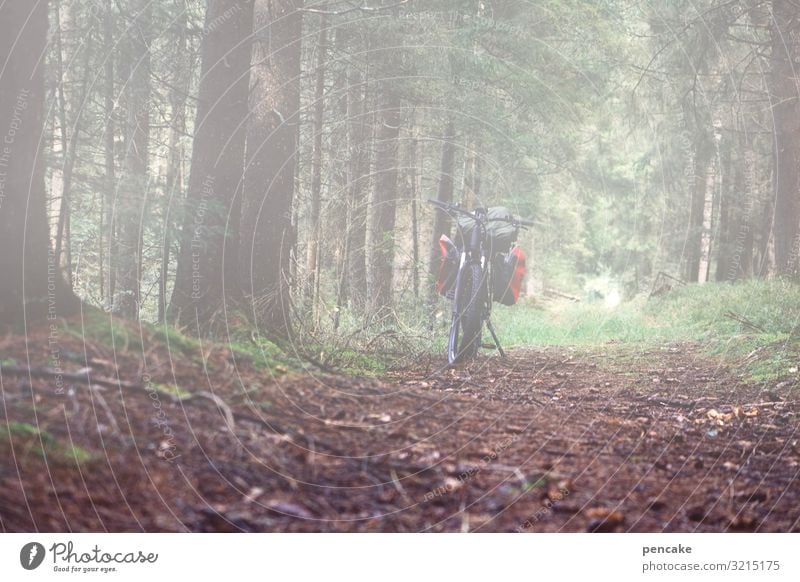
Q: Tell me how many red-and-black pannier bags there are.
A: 2